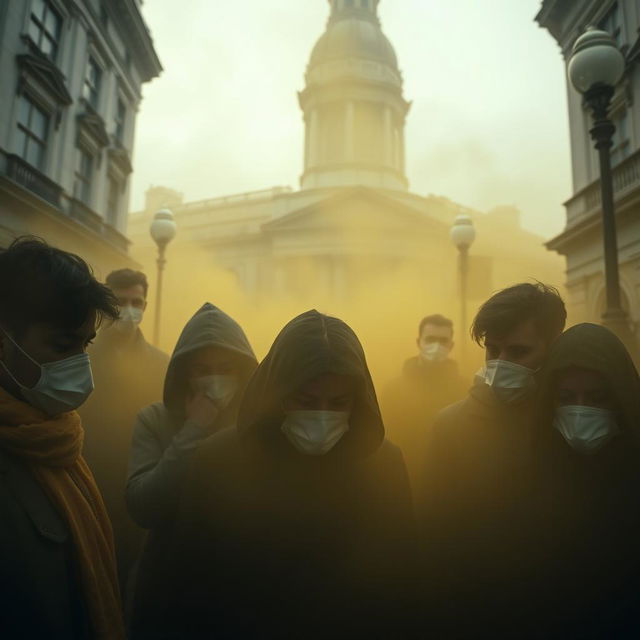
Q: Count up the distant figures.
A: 2